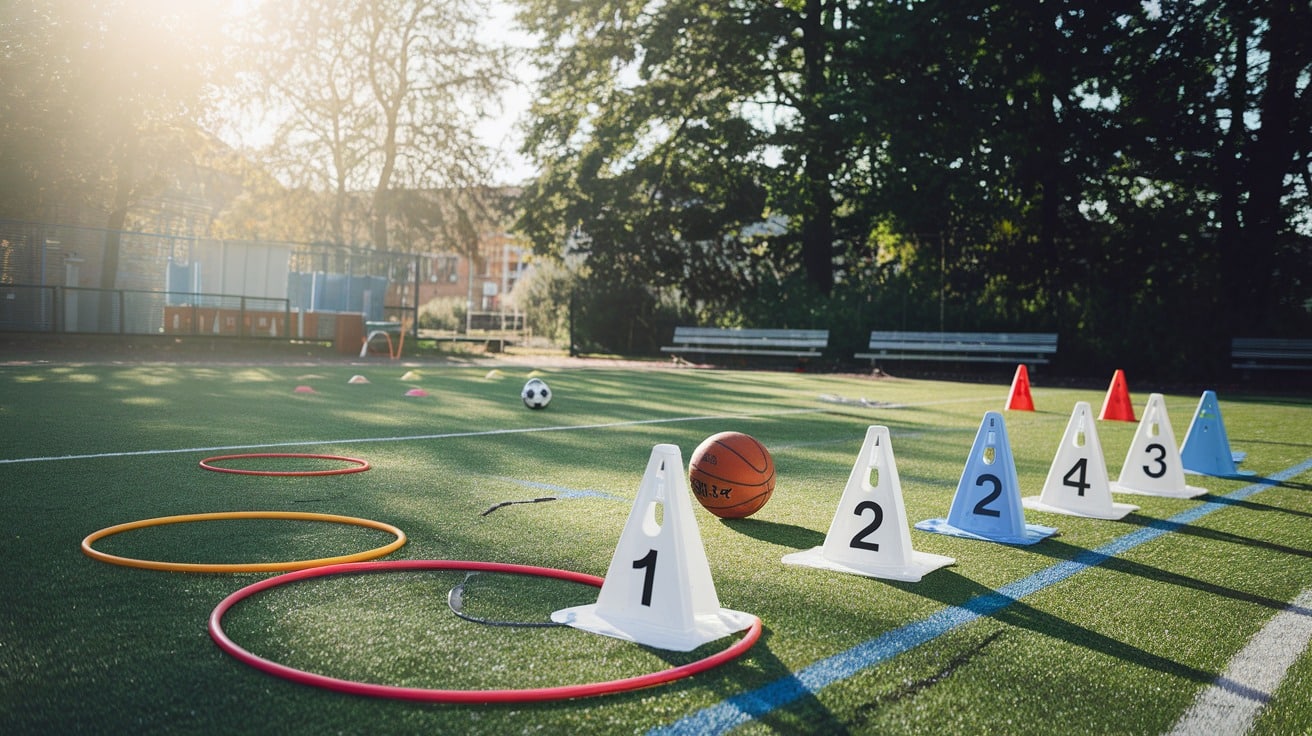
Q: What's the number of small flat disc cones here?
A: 6